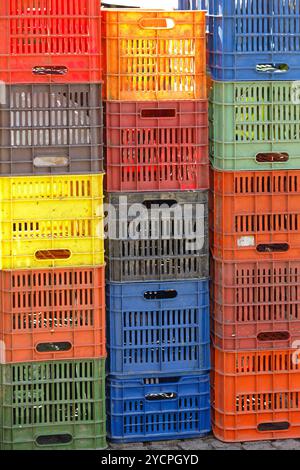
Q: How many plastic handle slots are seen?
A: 15